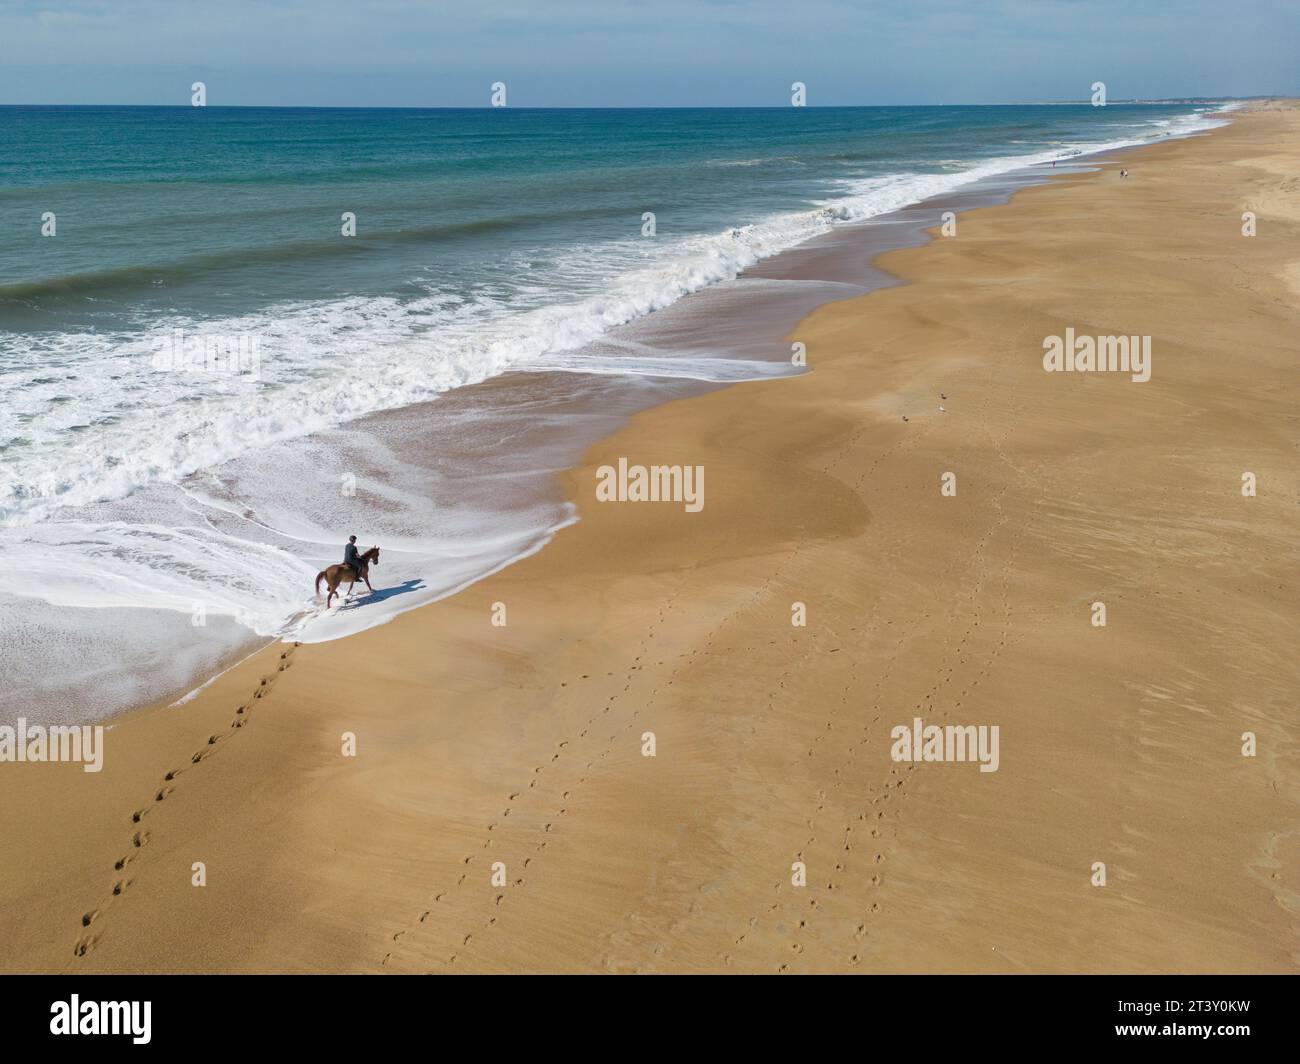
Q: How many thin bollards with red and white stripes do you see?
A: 0